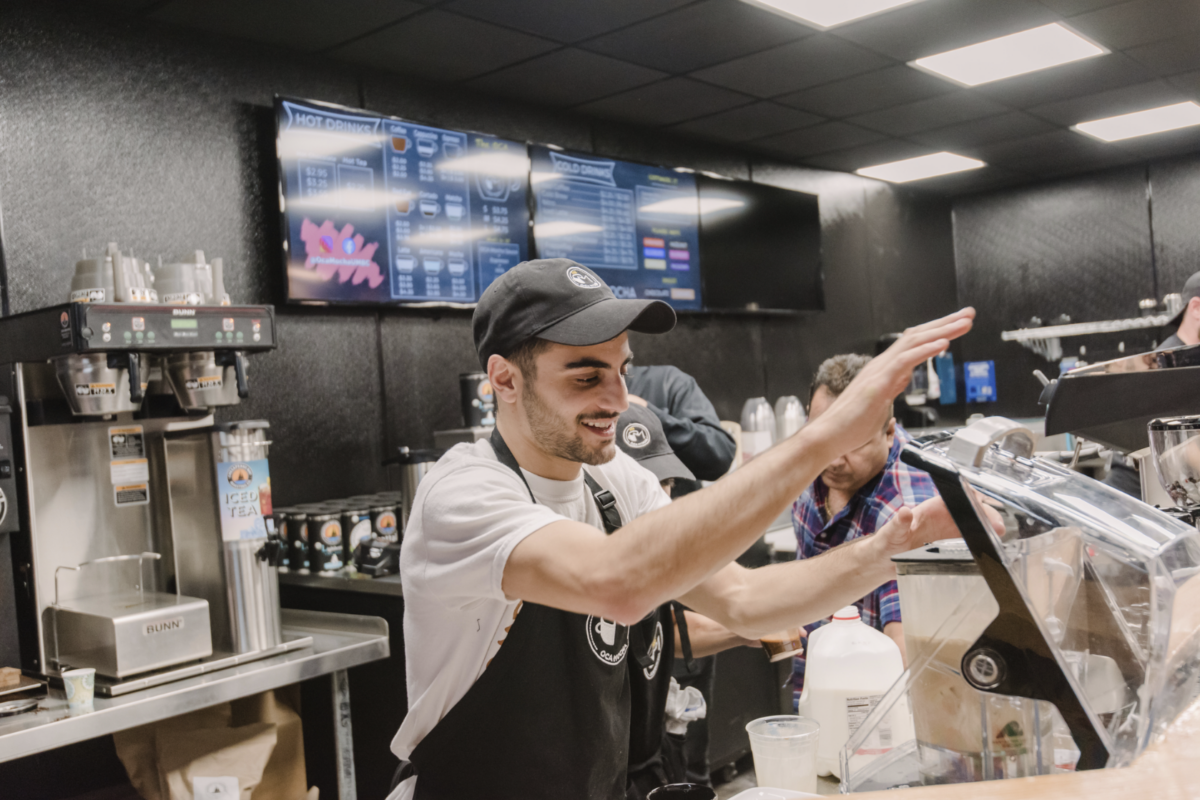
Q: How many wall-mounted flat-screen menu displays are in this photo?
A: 3